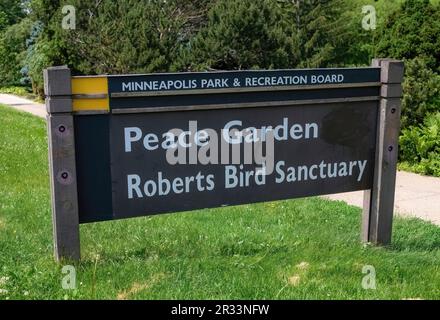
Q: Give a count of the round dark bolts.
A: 4